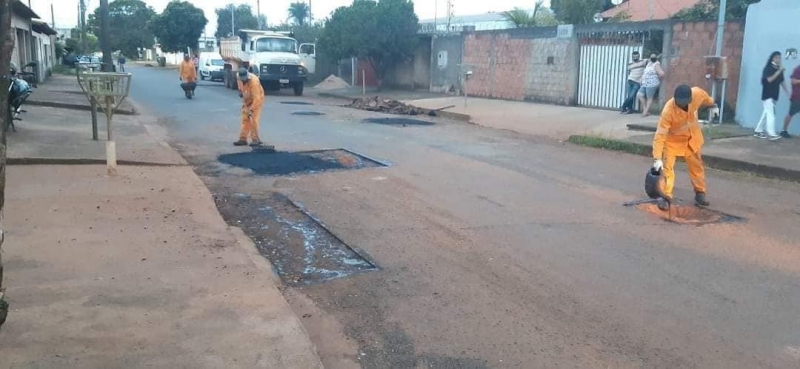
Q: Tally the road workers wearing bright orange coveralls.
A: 3